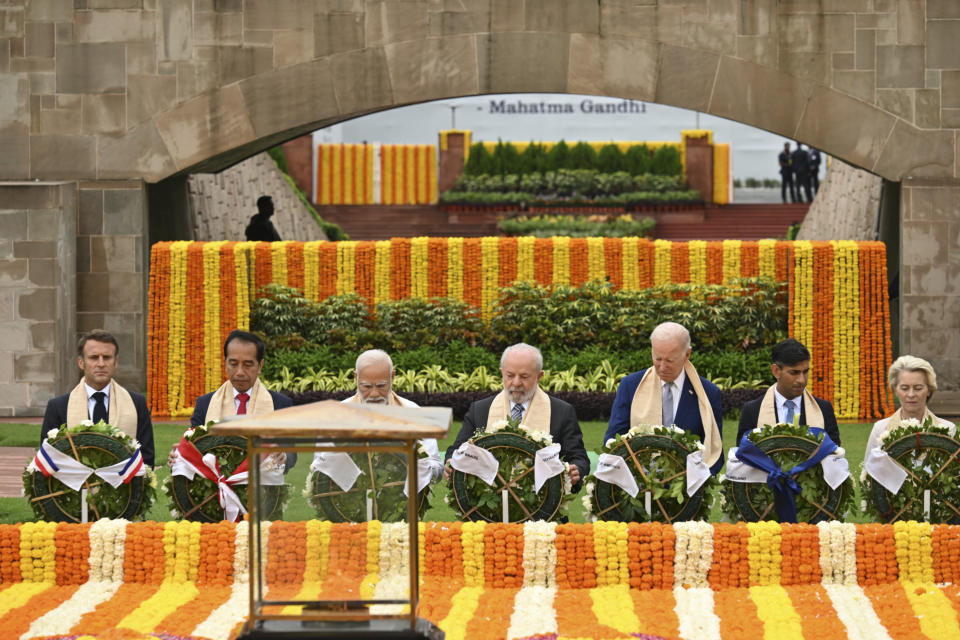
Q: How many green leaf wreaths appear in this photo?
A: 7